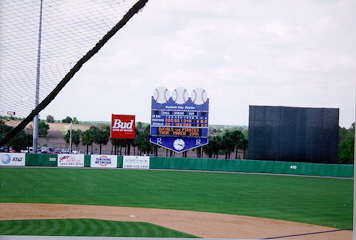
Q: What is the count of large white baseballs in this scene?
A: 3